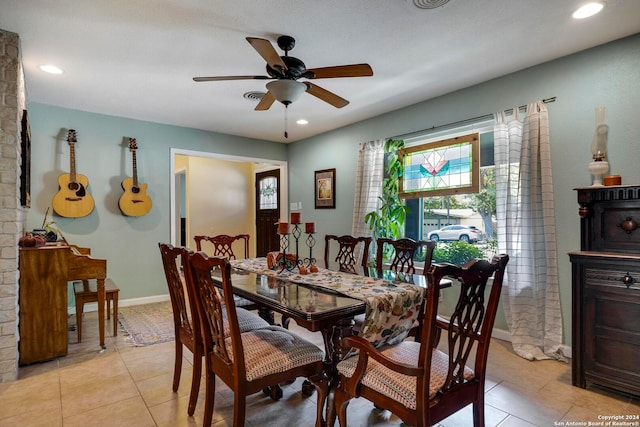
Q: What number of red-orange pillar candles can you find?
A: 3